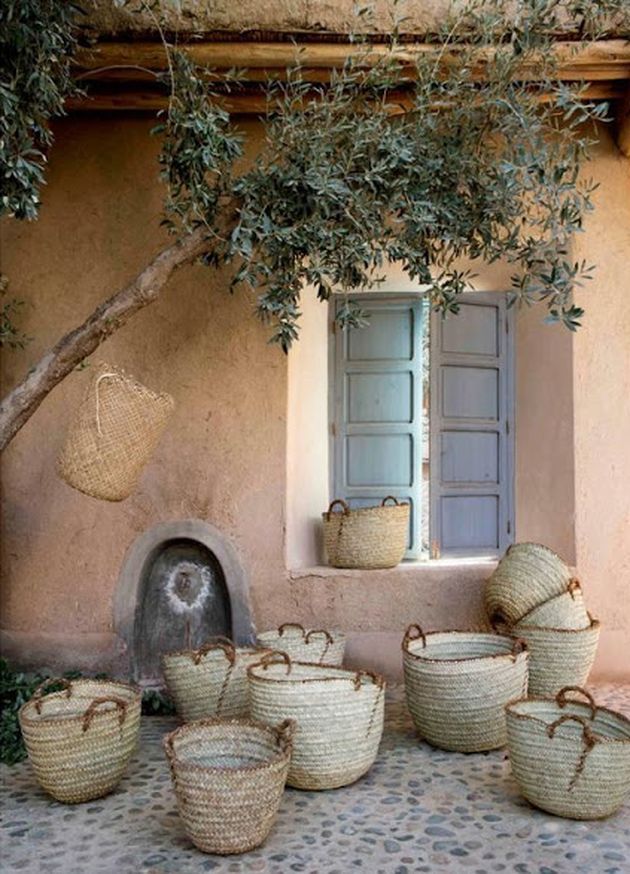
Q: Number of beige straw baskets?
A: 12